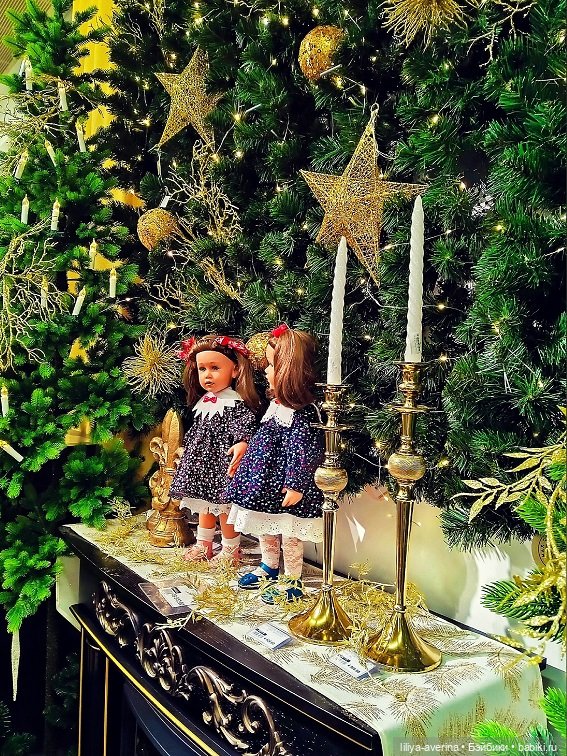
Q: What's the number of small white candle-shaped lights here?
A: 13